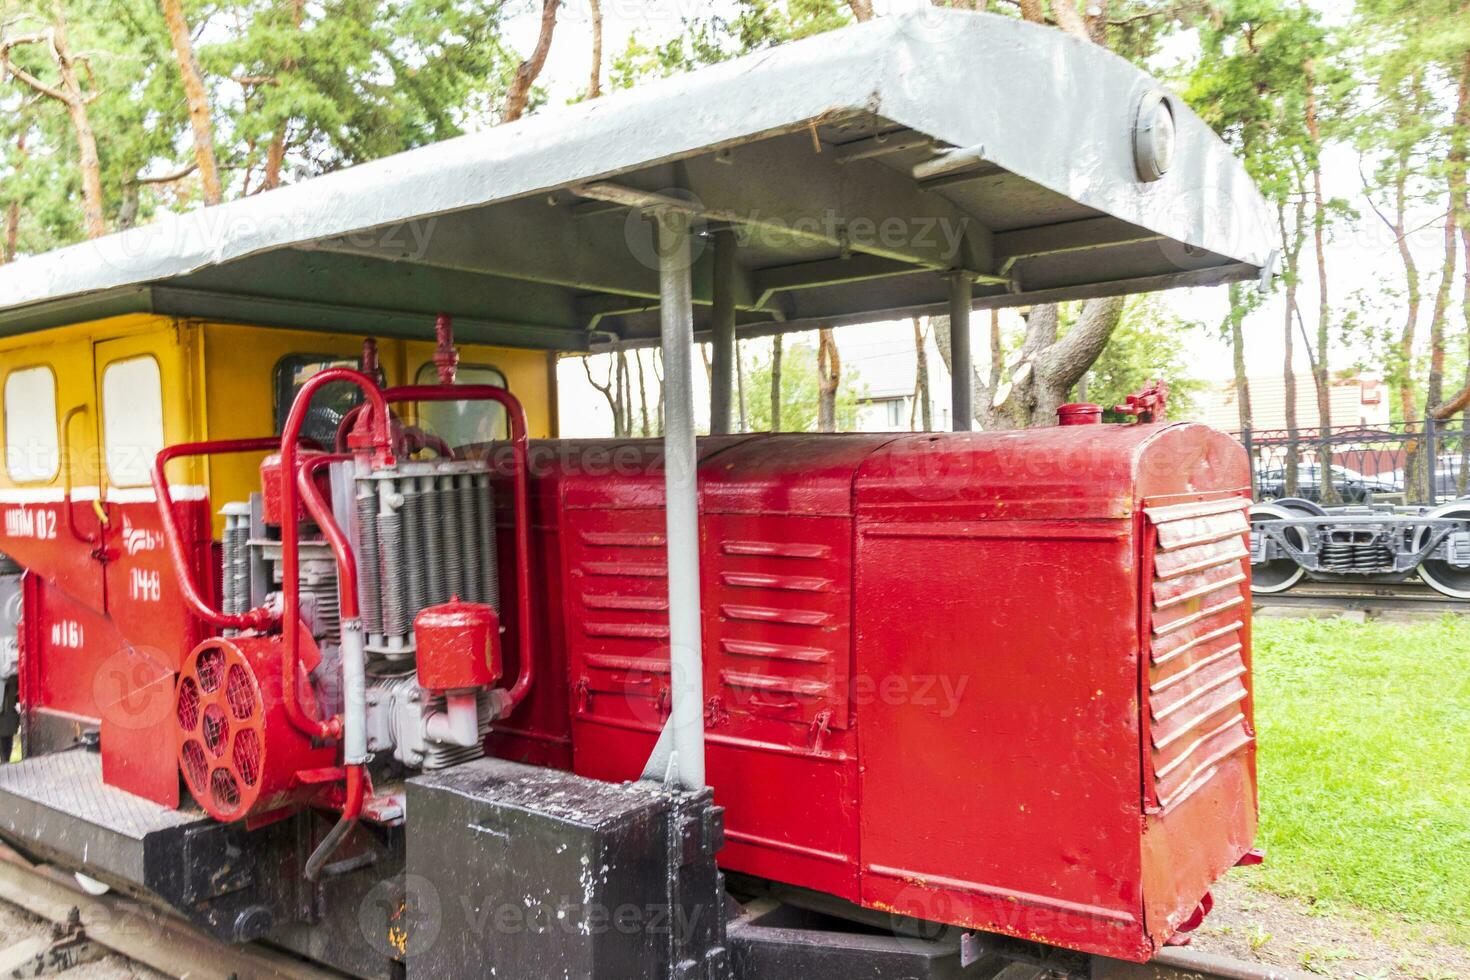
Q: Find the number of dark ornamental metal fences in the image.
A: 1